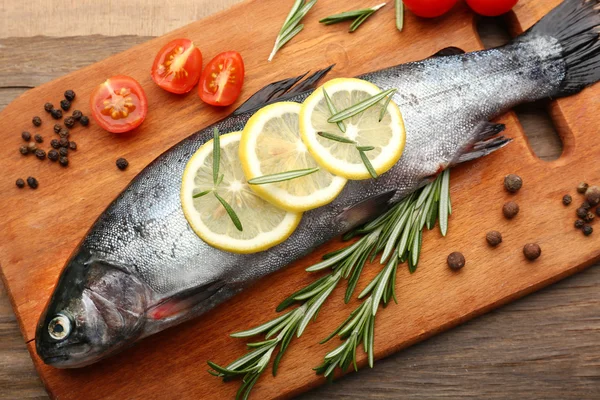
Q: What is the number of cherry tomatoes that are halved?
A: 3